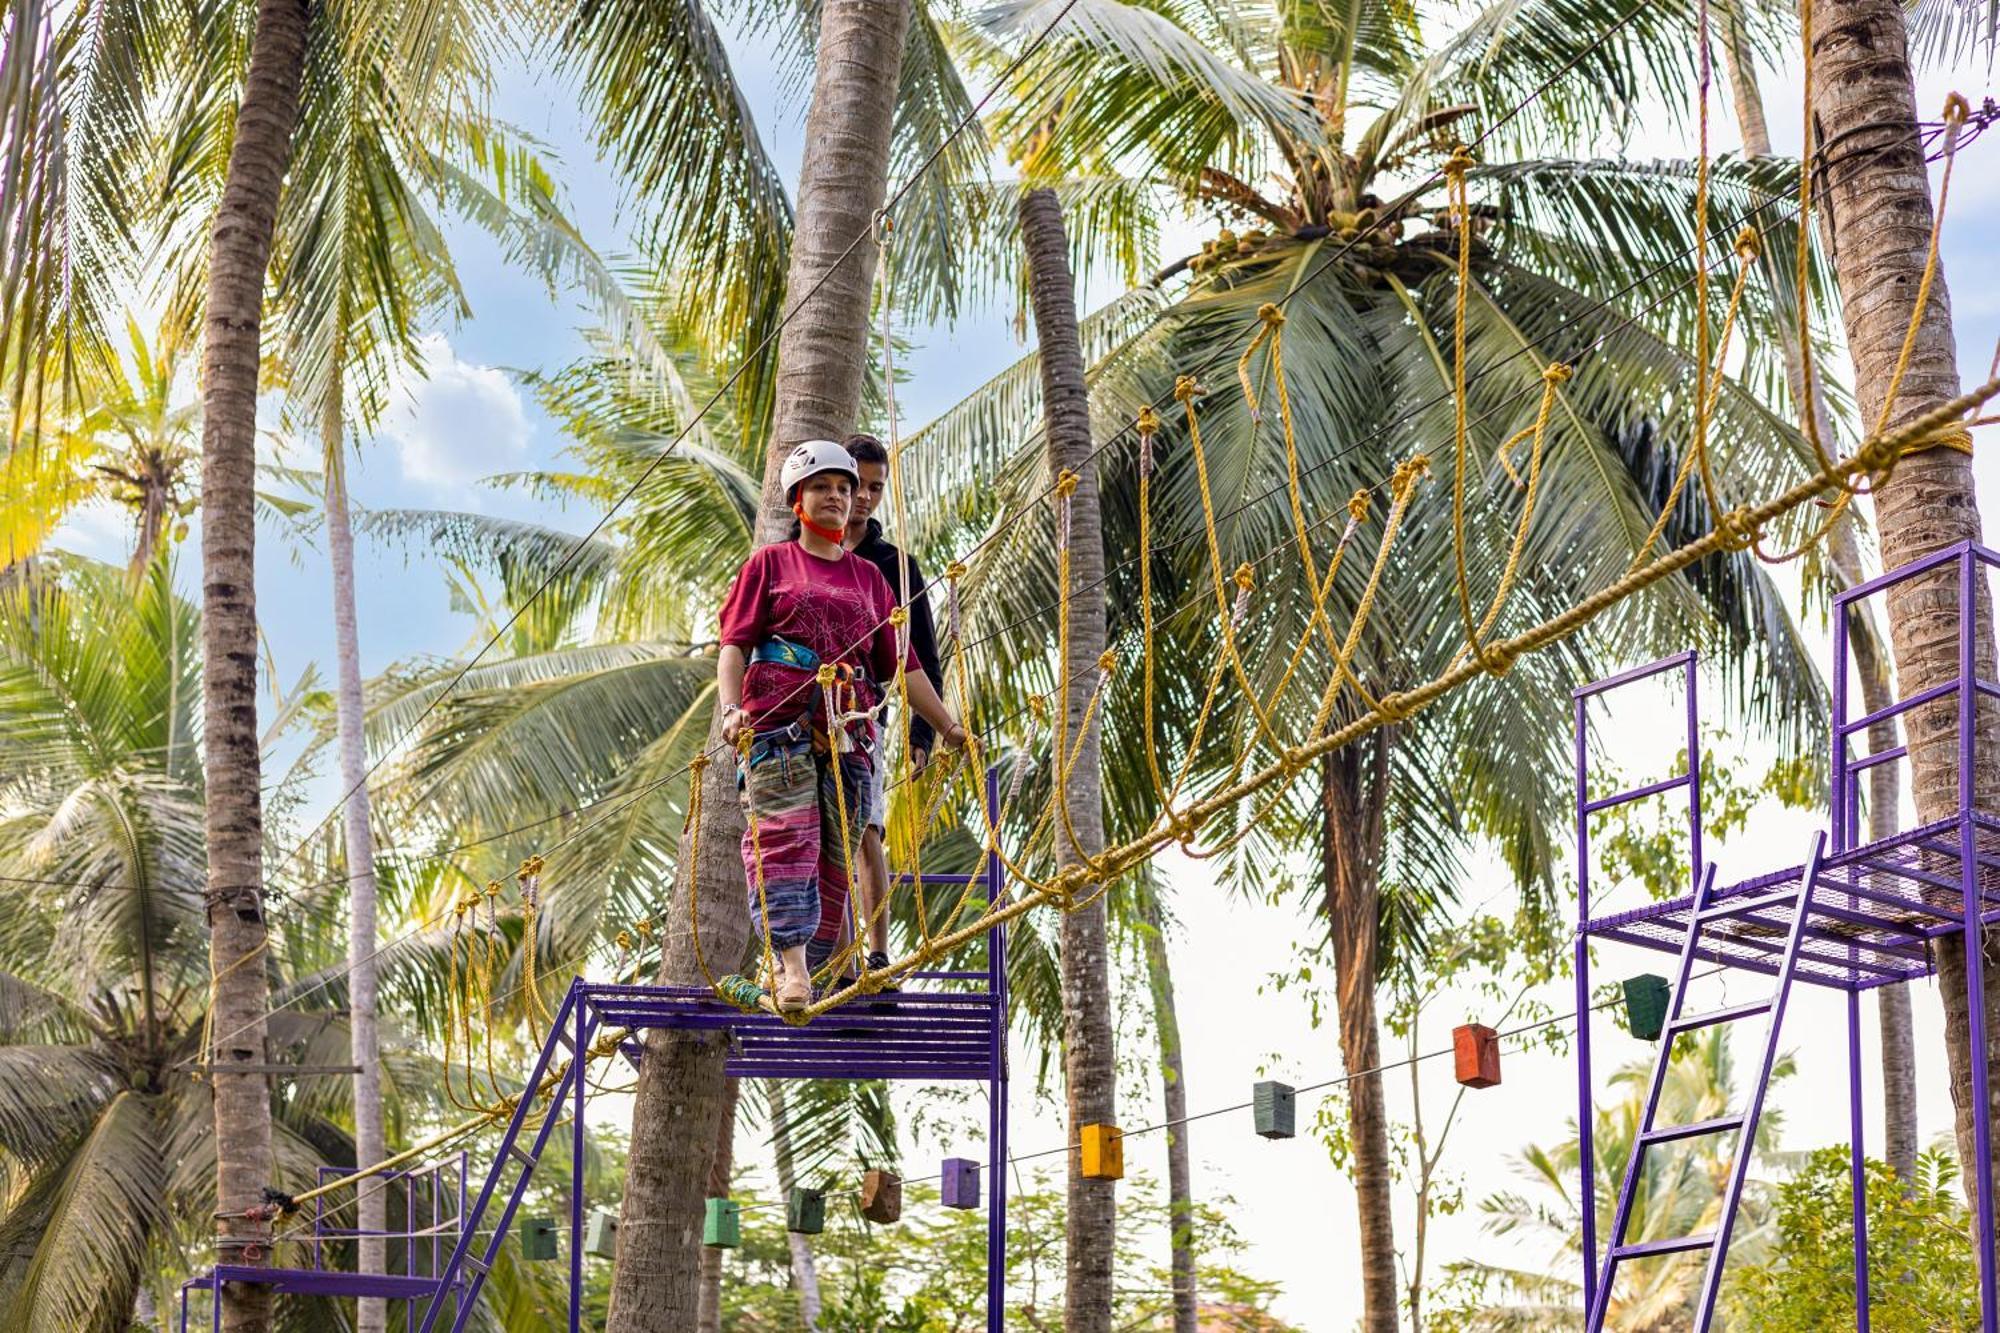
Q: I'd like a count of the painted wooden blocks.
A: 10